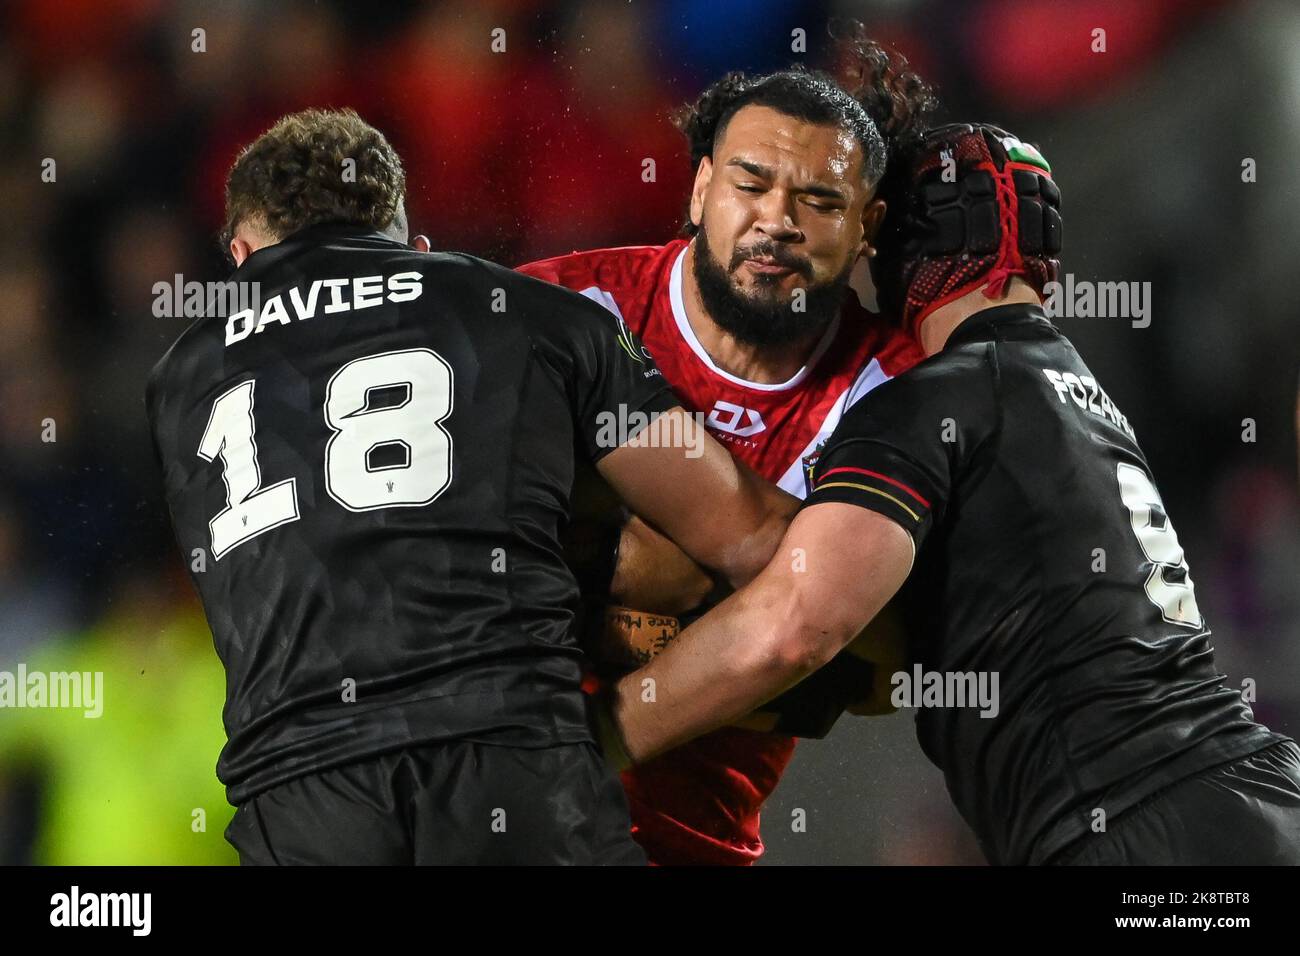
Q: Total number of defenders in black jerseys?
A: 2